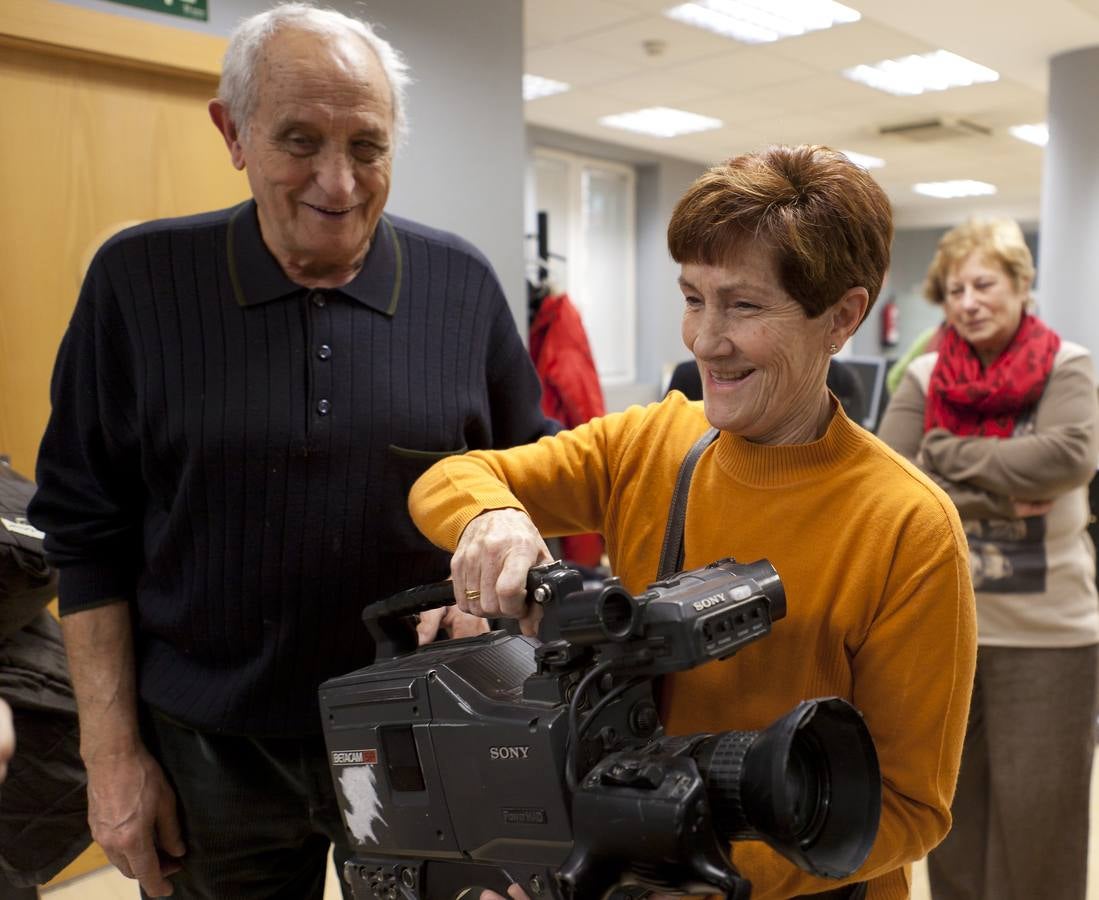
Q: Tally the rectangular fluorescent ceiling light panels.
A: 7